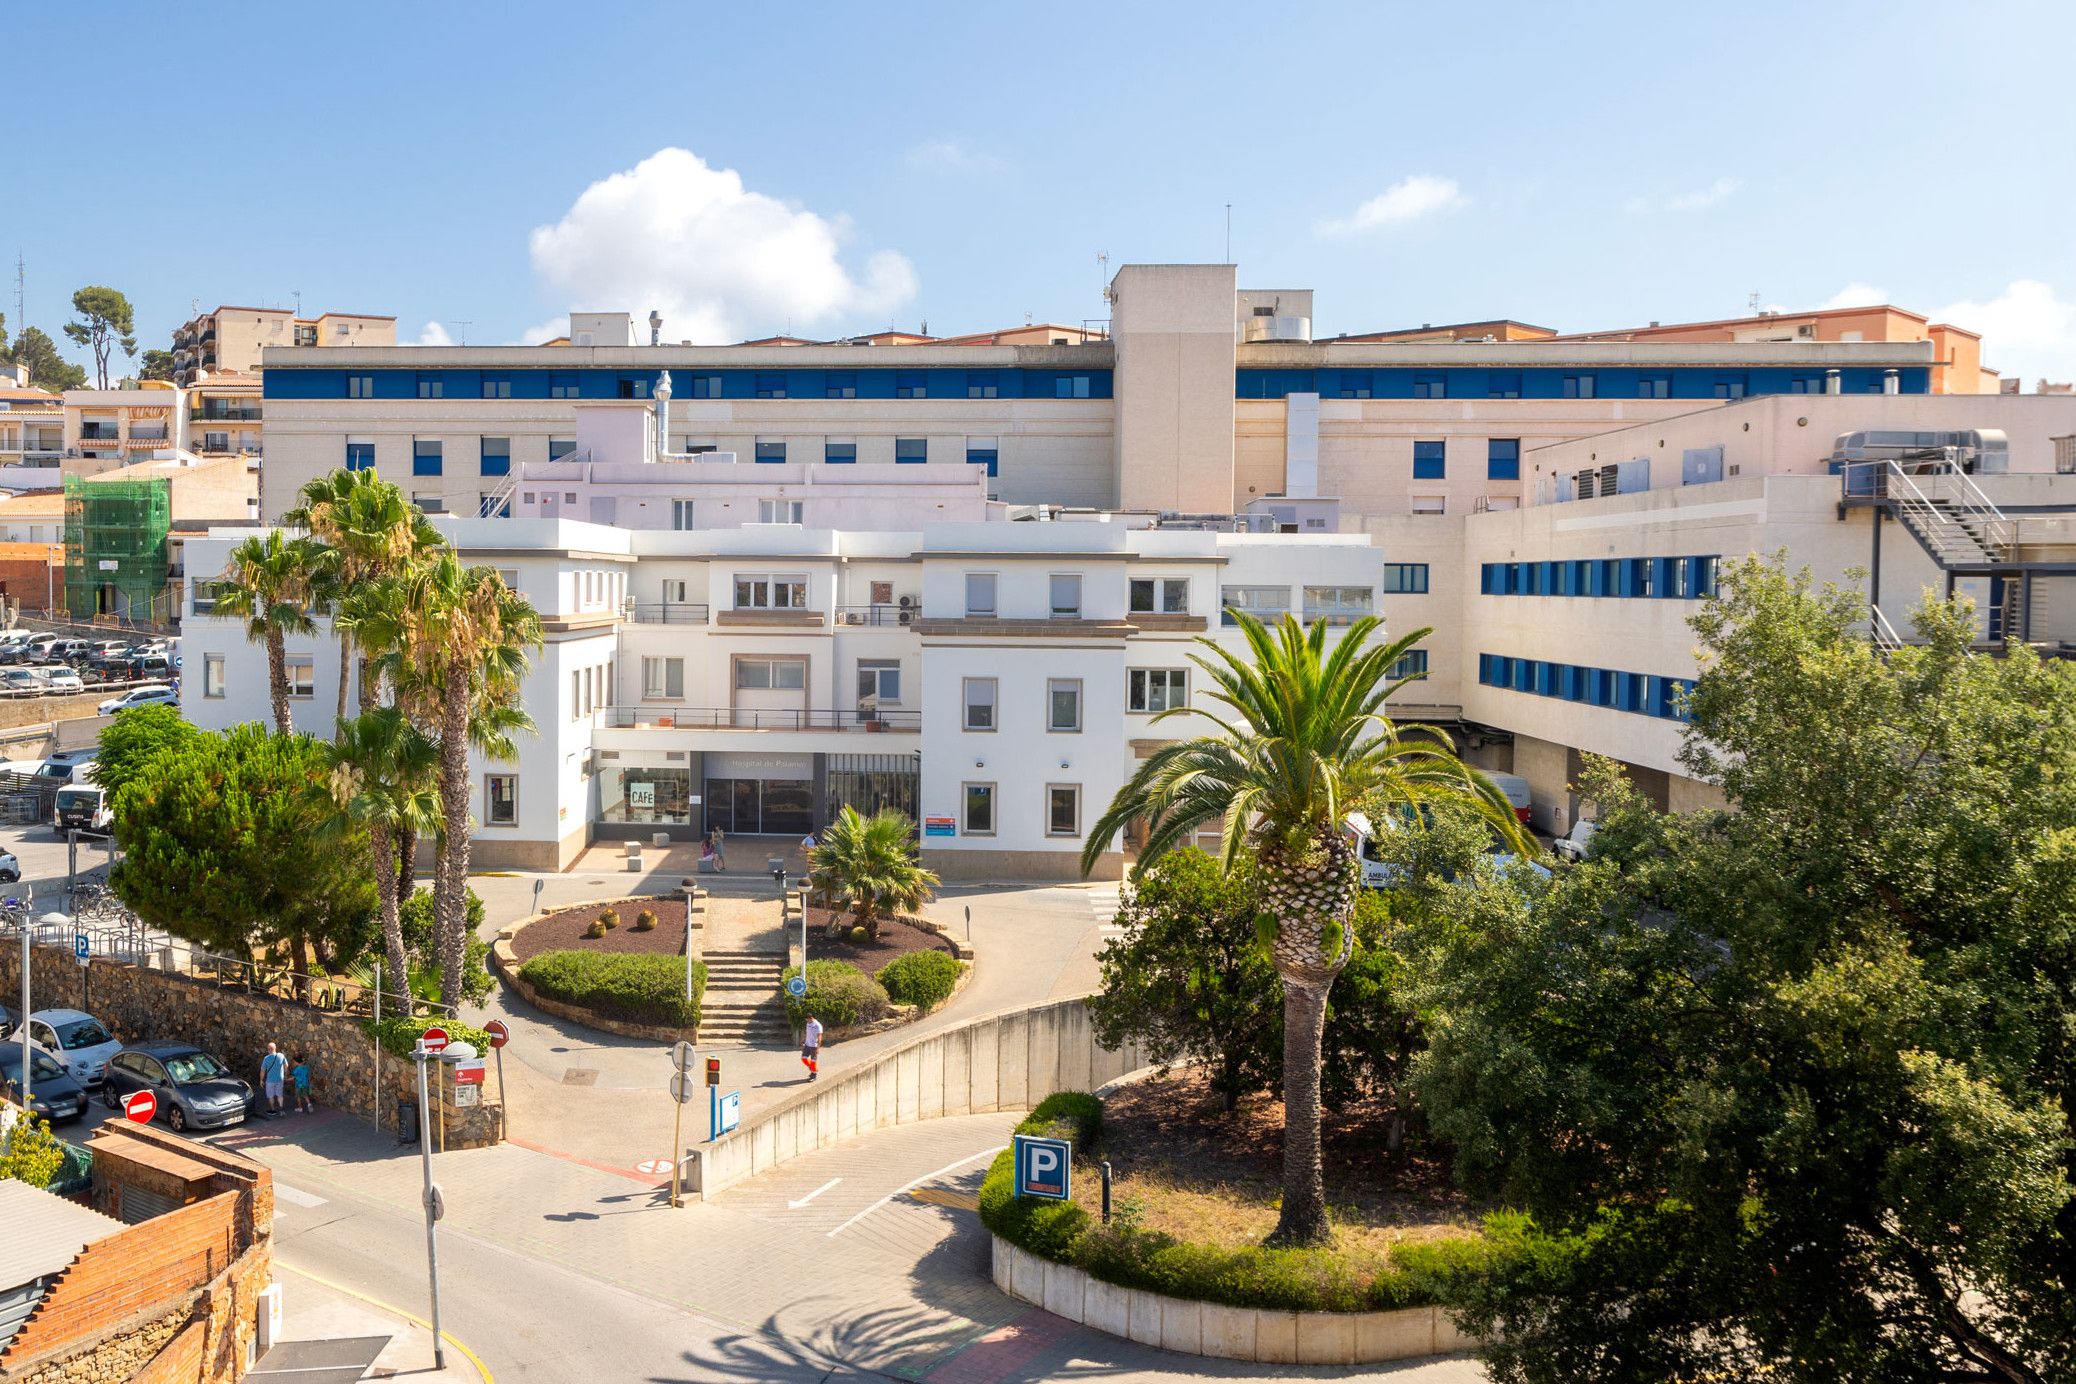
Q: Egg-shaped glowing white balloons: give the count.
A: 0